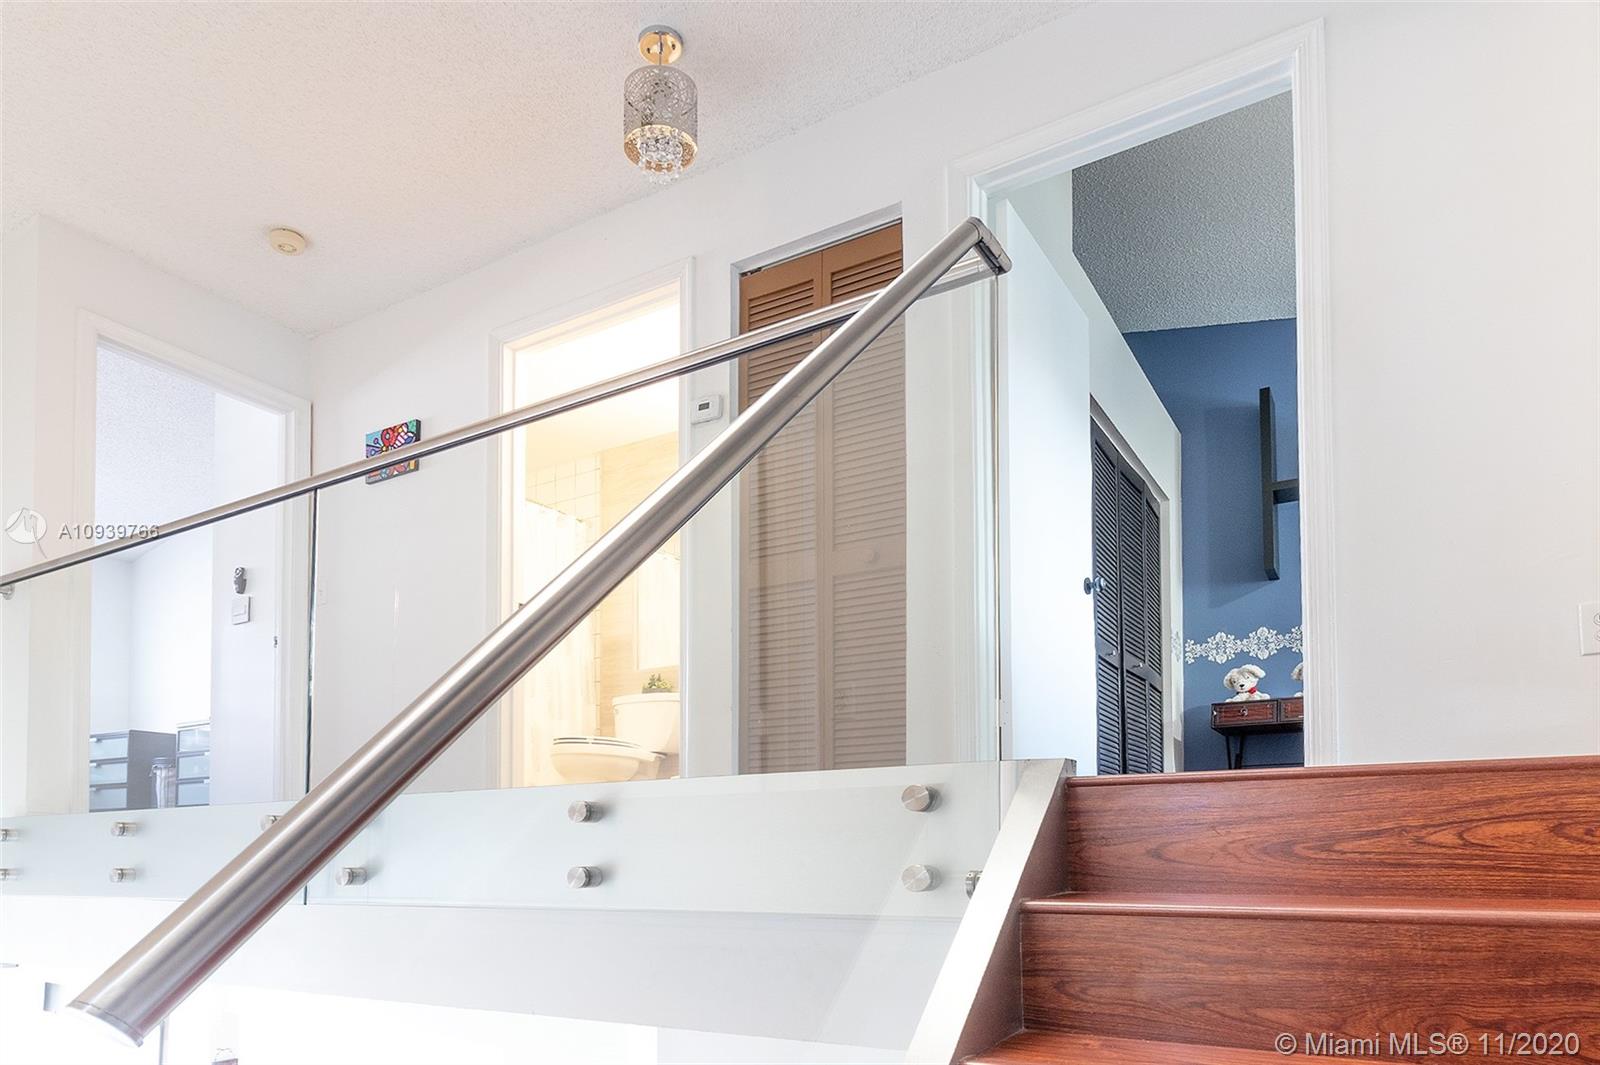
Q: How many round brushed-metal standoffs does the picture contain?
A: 11